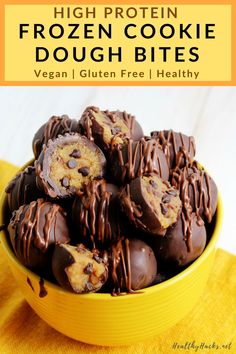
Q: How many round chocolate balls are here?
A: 13